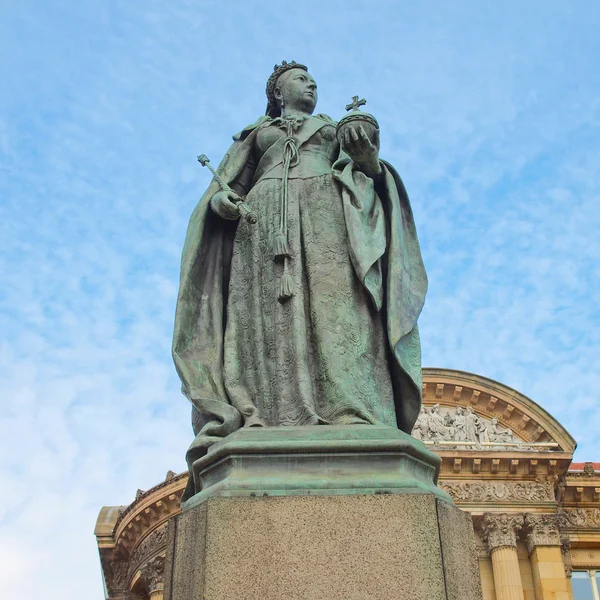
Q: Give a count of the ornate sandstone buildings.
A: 1